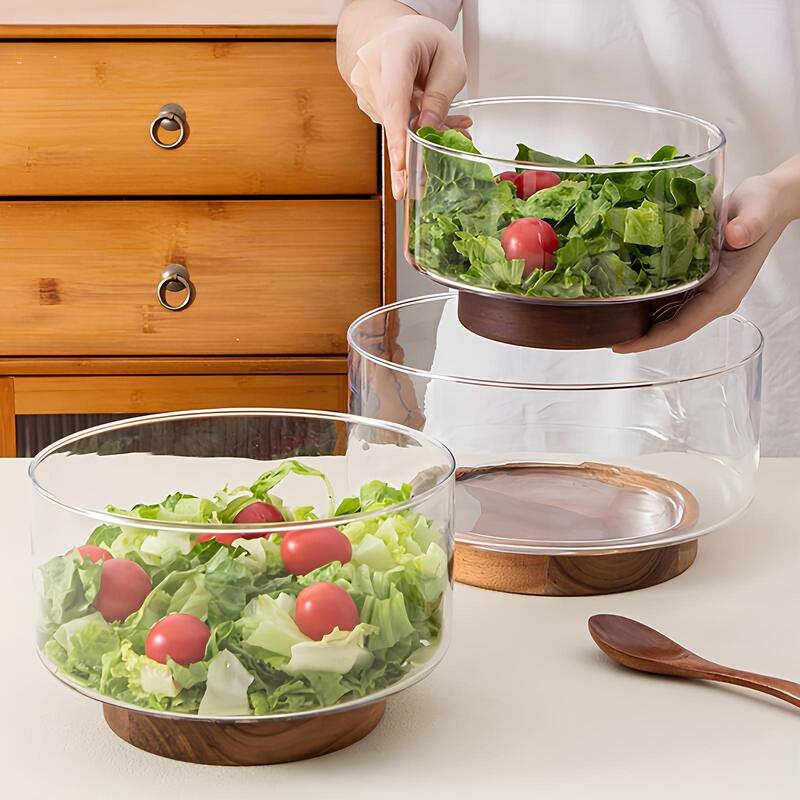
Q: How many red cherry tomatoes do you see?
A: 10